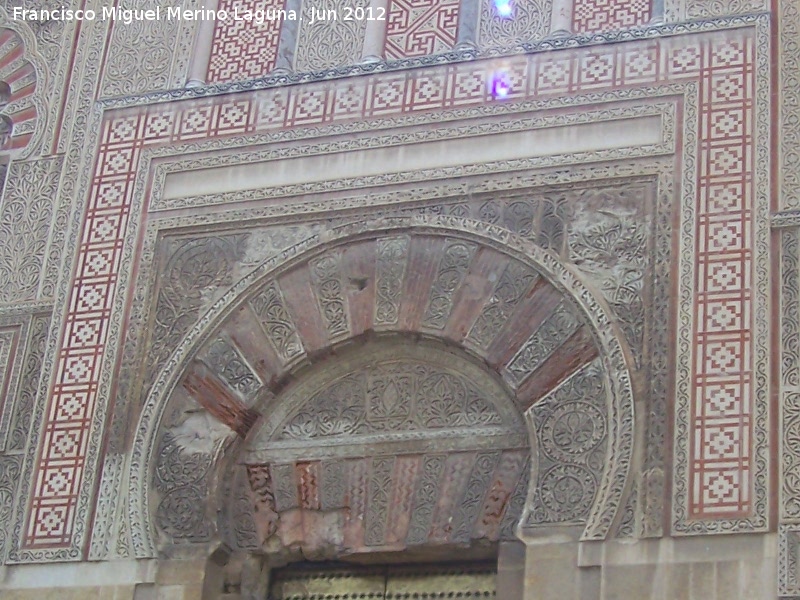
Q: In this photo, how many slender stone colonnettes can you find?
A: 6